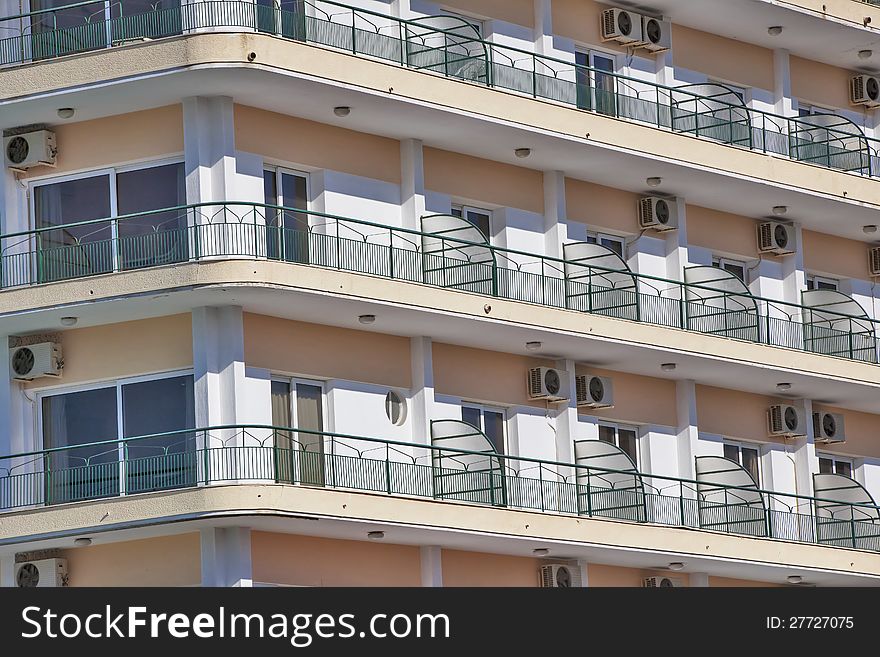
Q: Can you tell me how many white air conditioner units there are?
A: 15